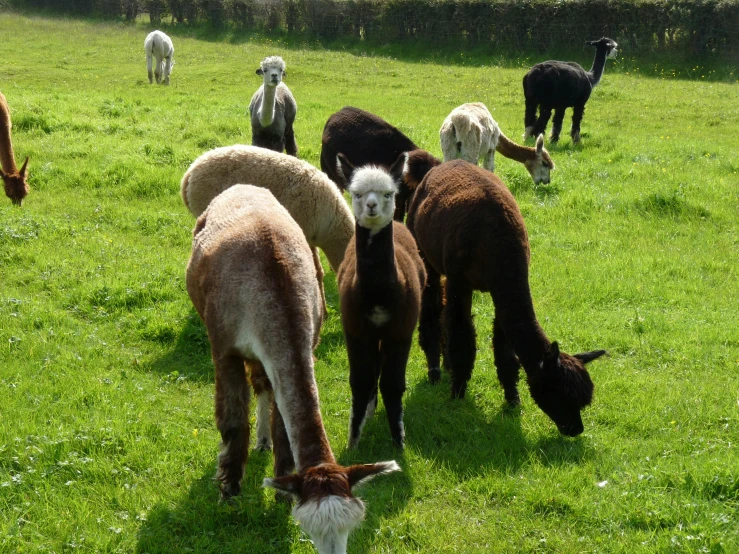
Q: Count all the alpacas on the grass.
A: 10